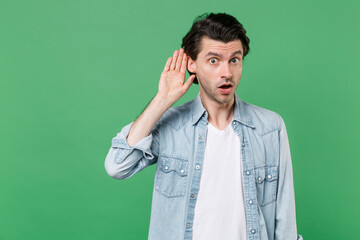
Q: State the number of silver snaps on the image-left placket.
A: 4